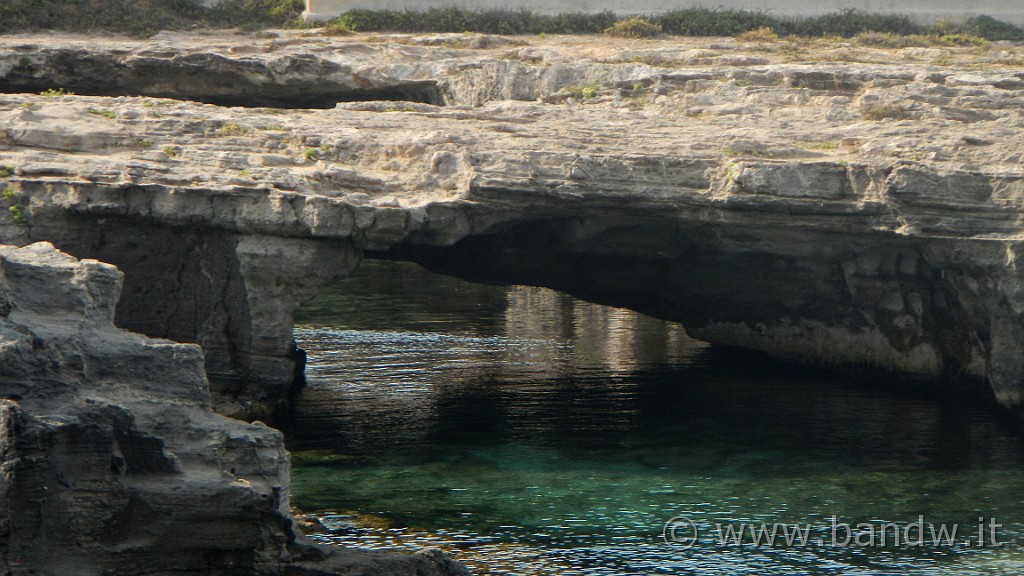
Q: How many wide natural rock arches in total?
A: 1